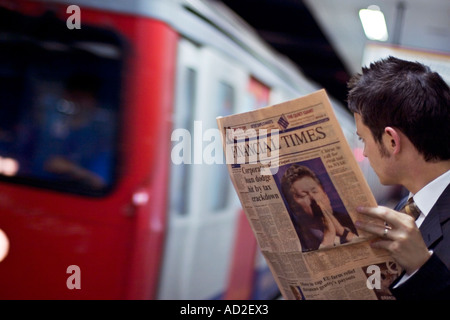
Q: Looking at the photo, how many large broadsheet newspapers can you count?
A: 1